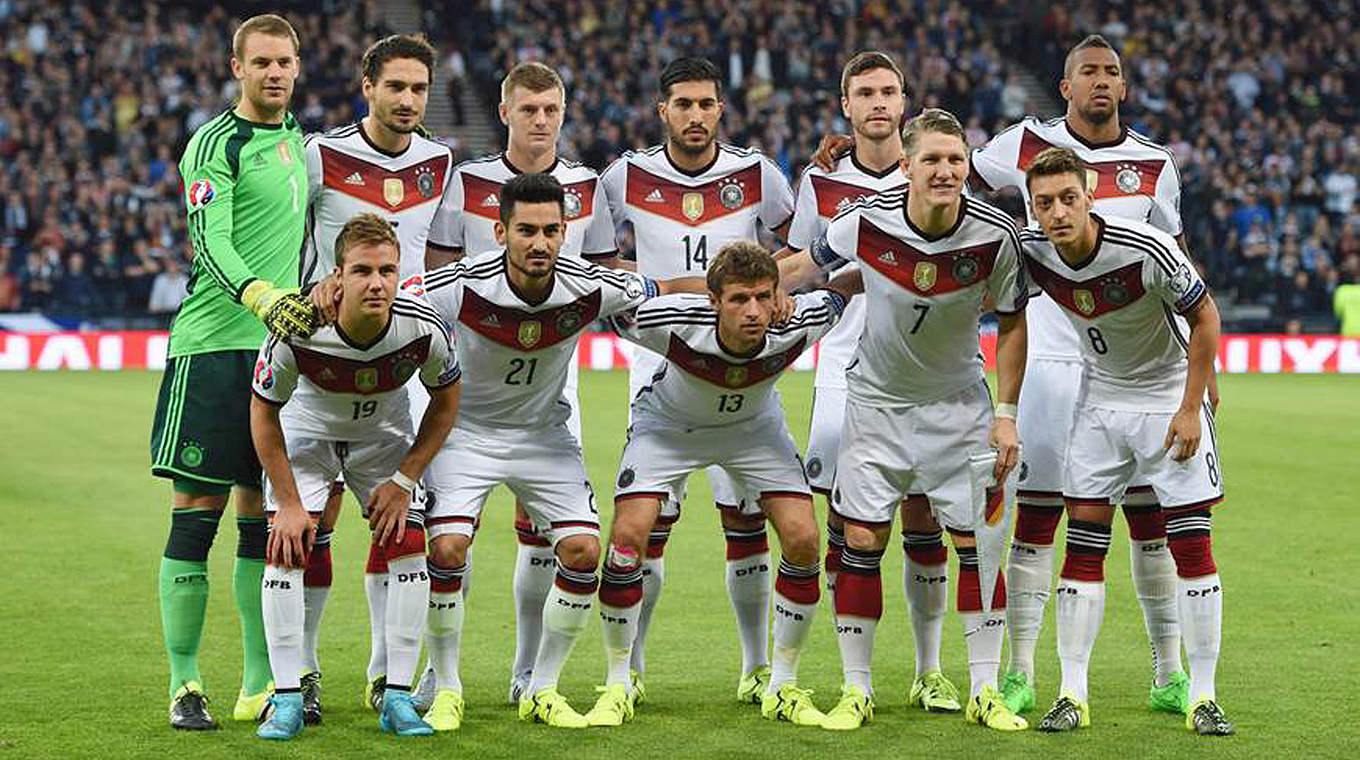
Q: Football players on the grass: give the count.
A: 11